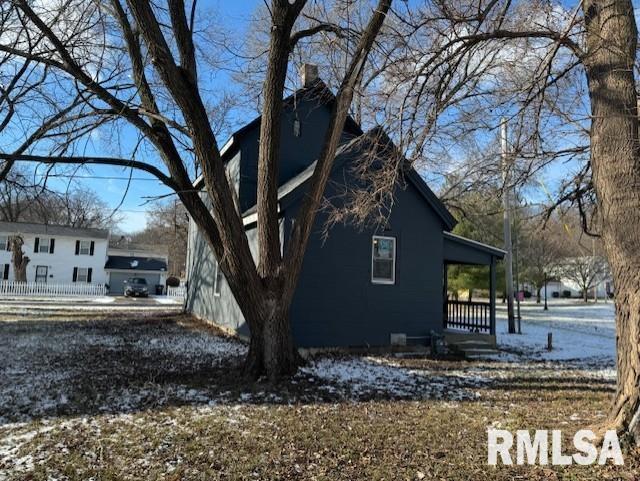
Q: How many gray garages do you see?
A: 1